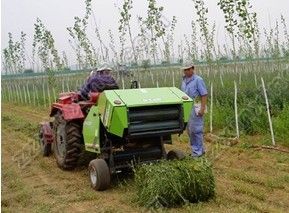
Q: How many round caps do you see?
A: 2